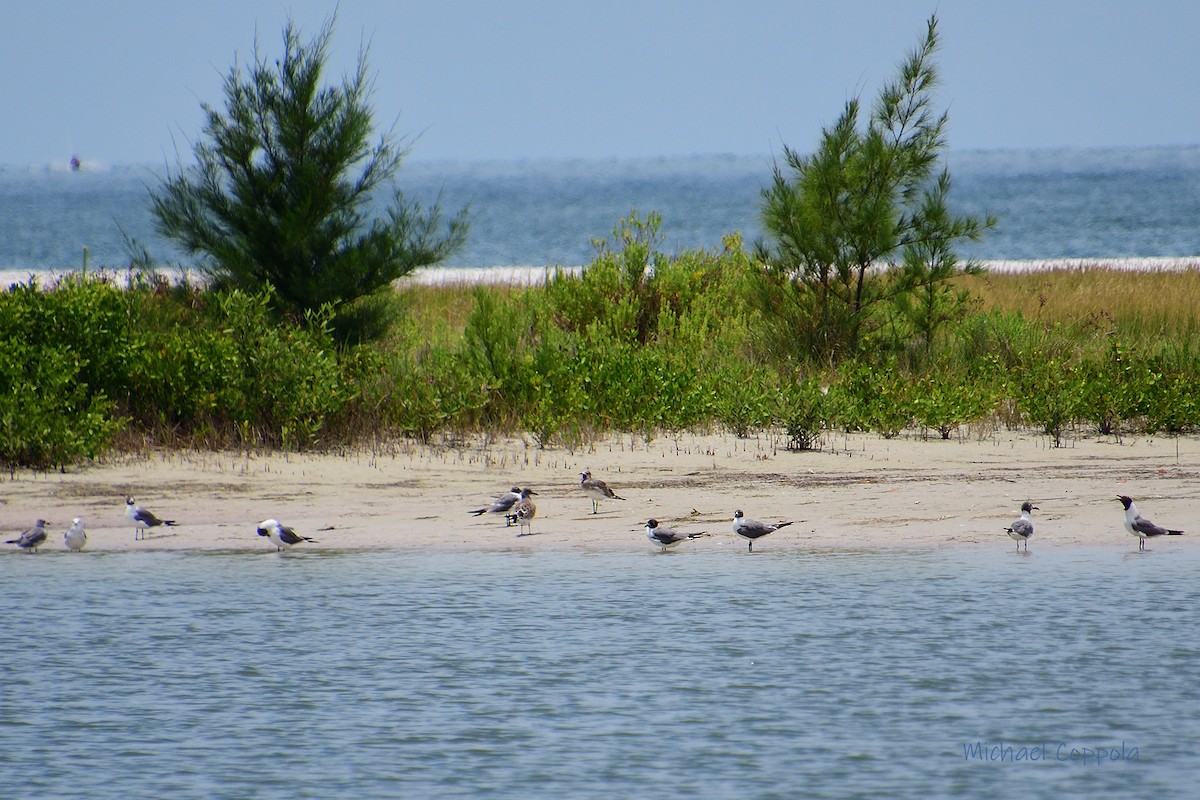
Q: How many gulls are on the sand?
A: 11